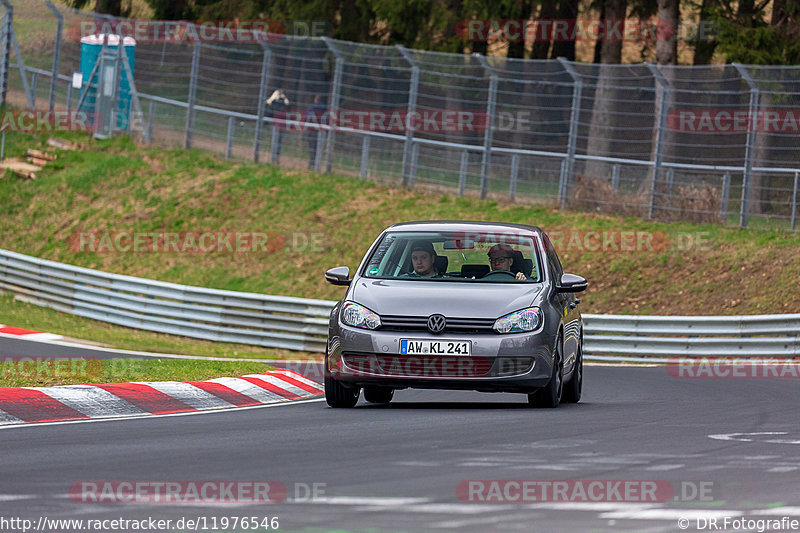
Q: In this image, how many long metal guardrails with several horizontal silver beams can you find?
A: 1